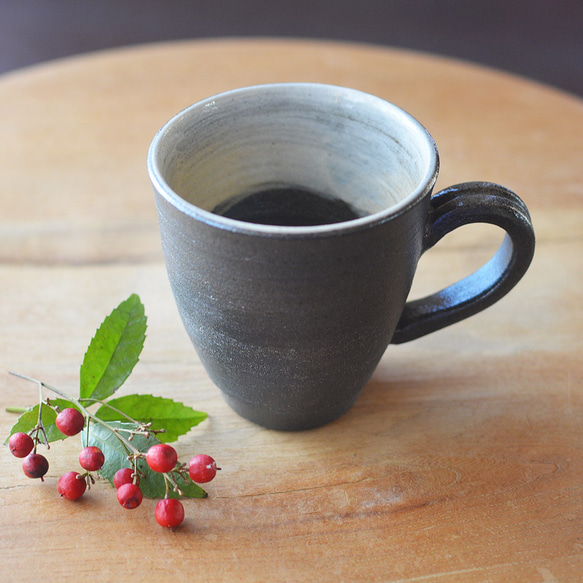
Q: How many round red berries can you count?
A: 10